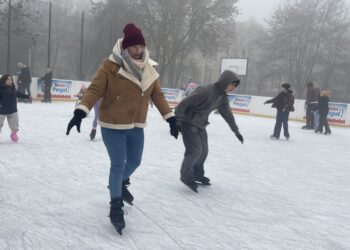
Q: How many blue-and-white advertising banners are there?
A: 4